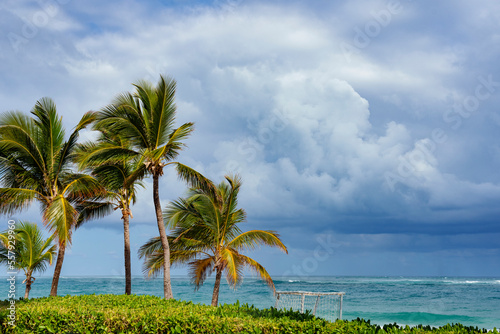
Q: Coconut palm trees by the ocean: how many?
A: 5